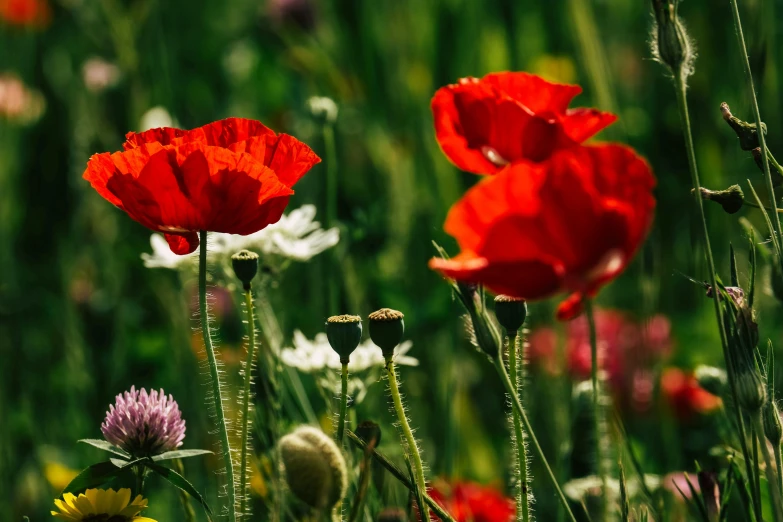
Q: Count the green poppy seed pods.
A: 4